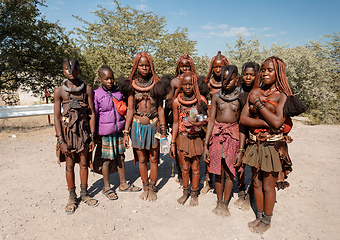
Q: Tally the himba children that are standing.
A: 9